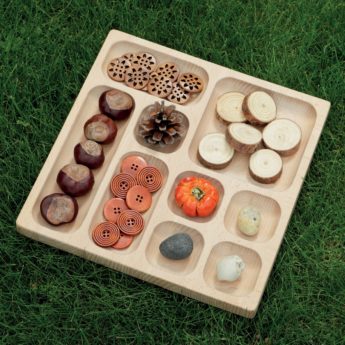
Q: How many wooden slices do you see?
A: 6